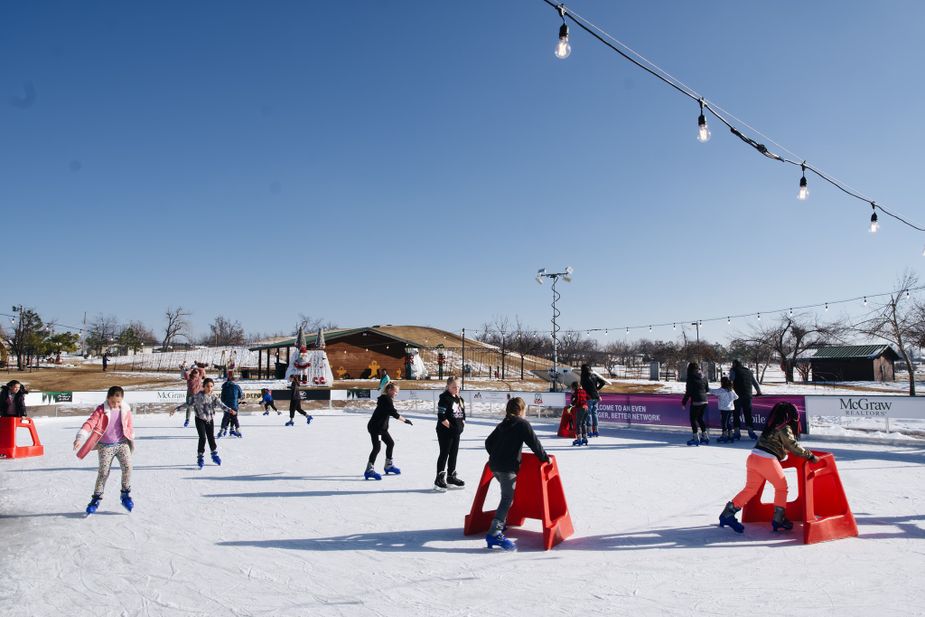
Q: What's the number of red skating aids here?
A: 4